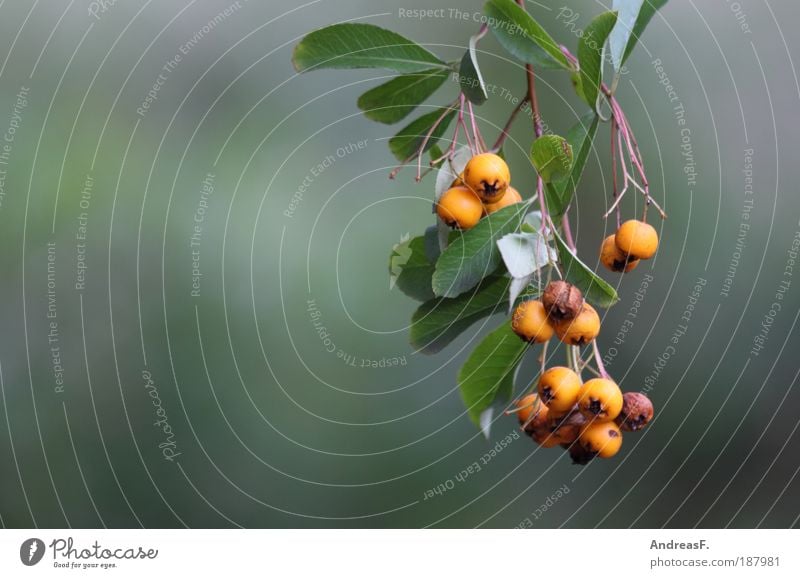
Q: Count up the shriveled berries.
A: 2